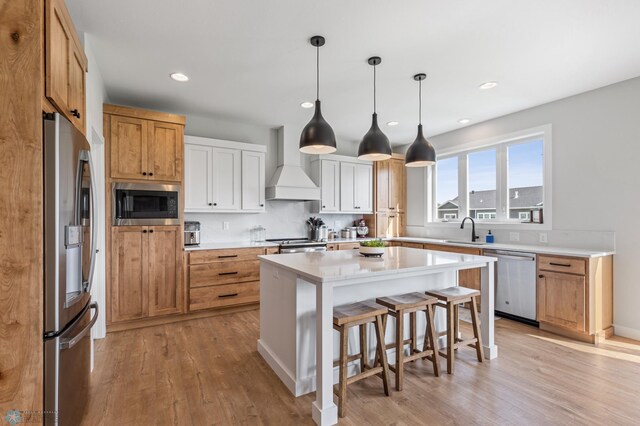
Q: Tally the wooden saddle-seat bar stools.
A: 3